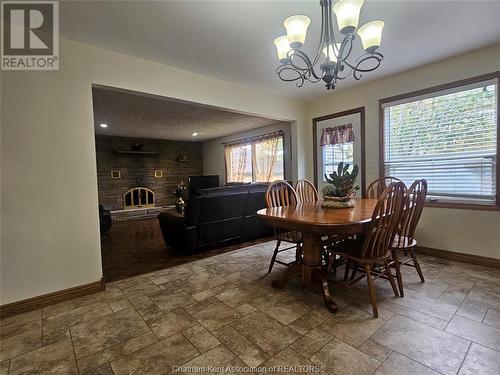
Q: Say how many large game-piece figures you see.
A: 0